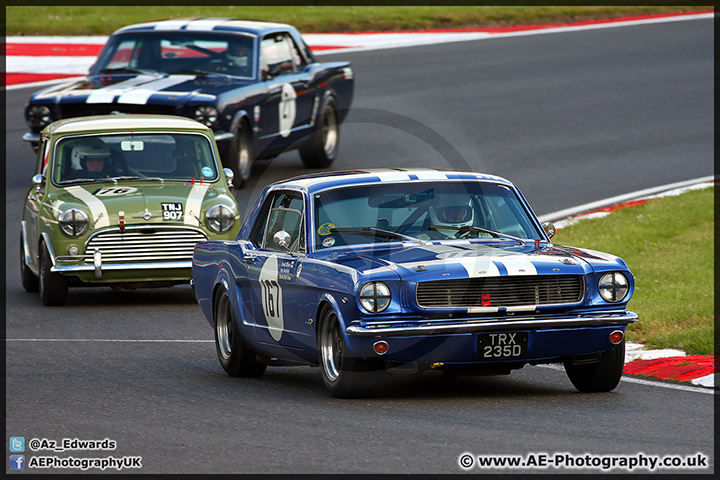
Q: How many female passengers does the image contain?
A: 0